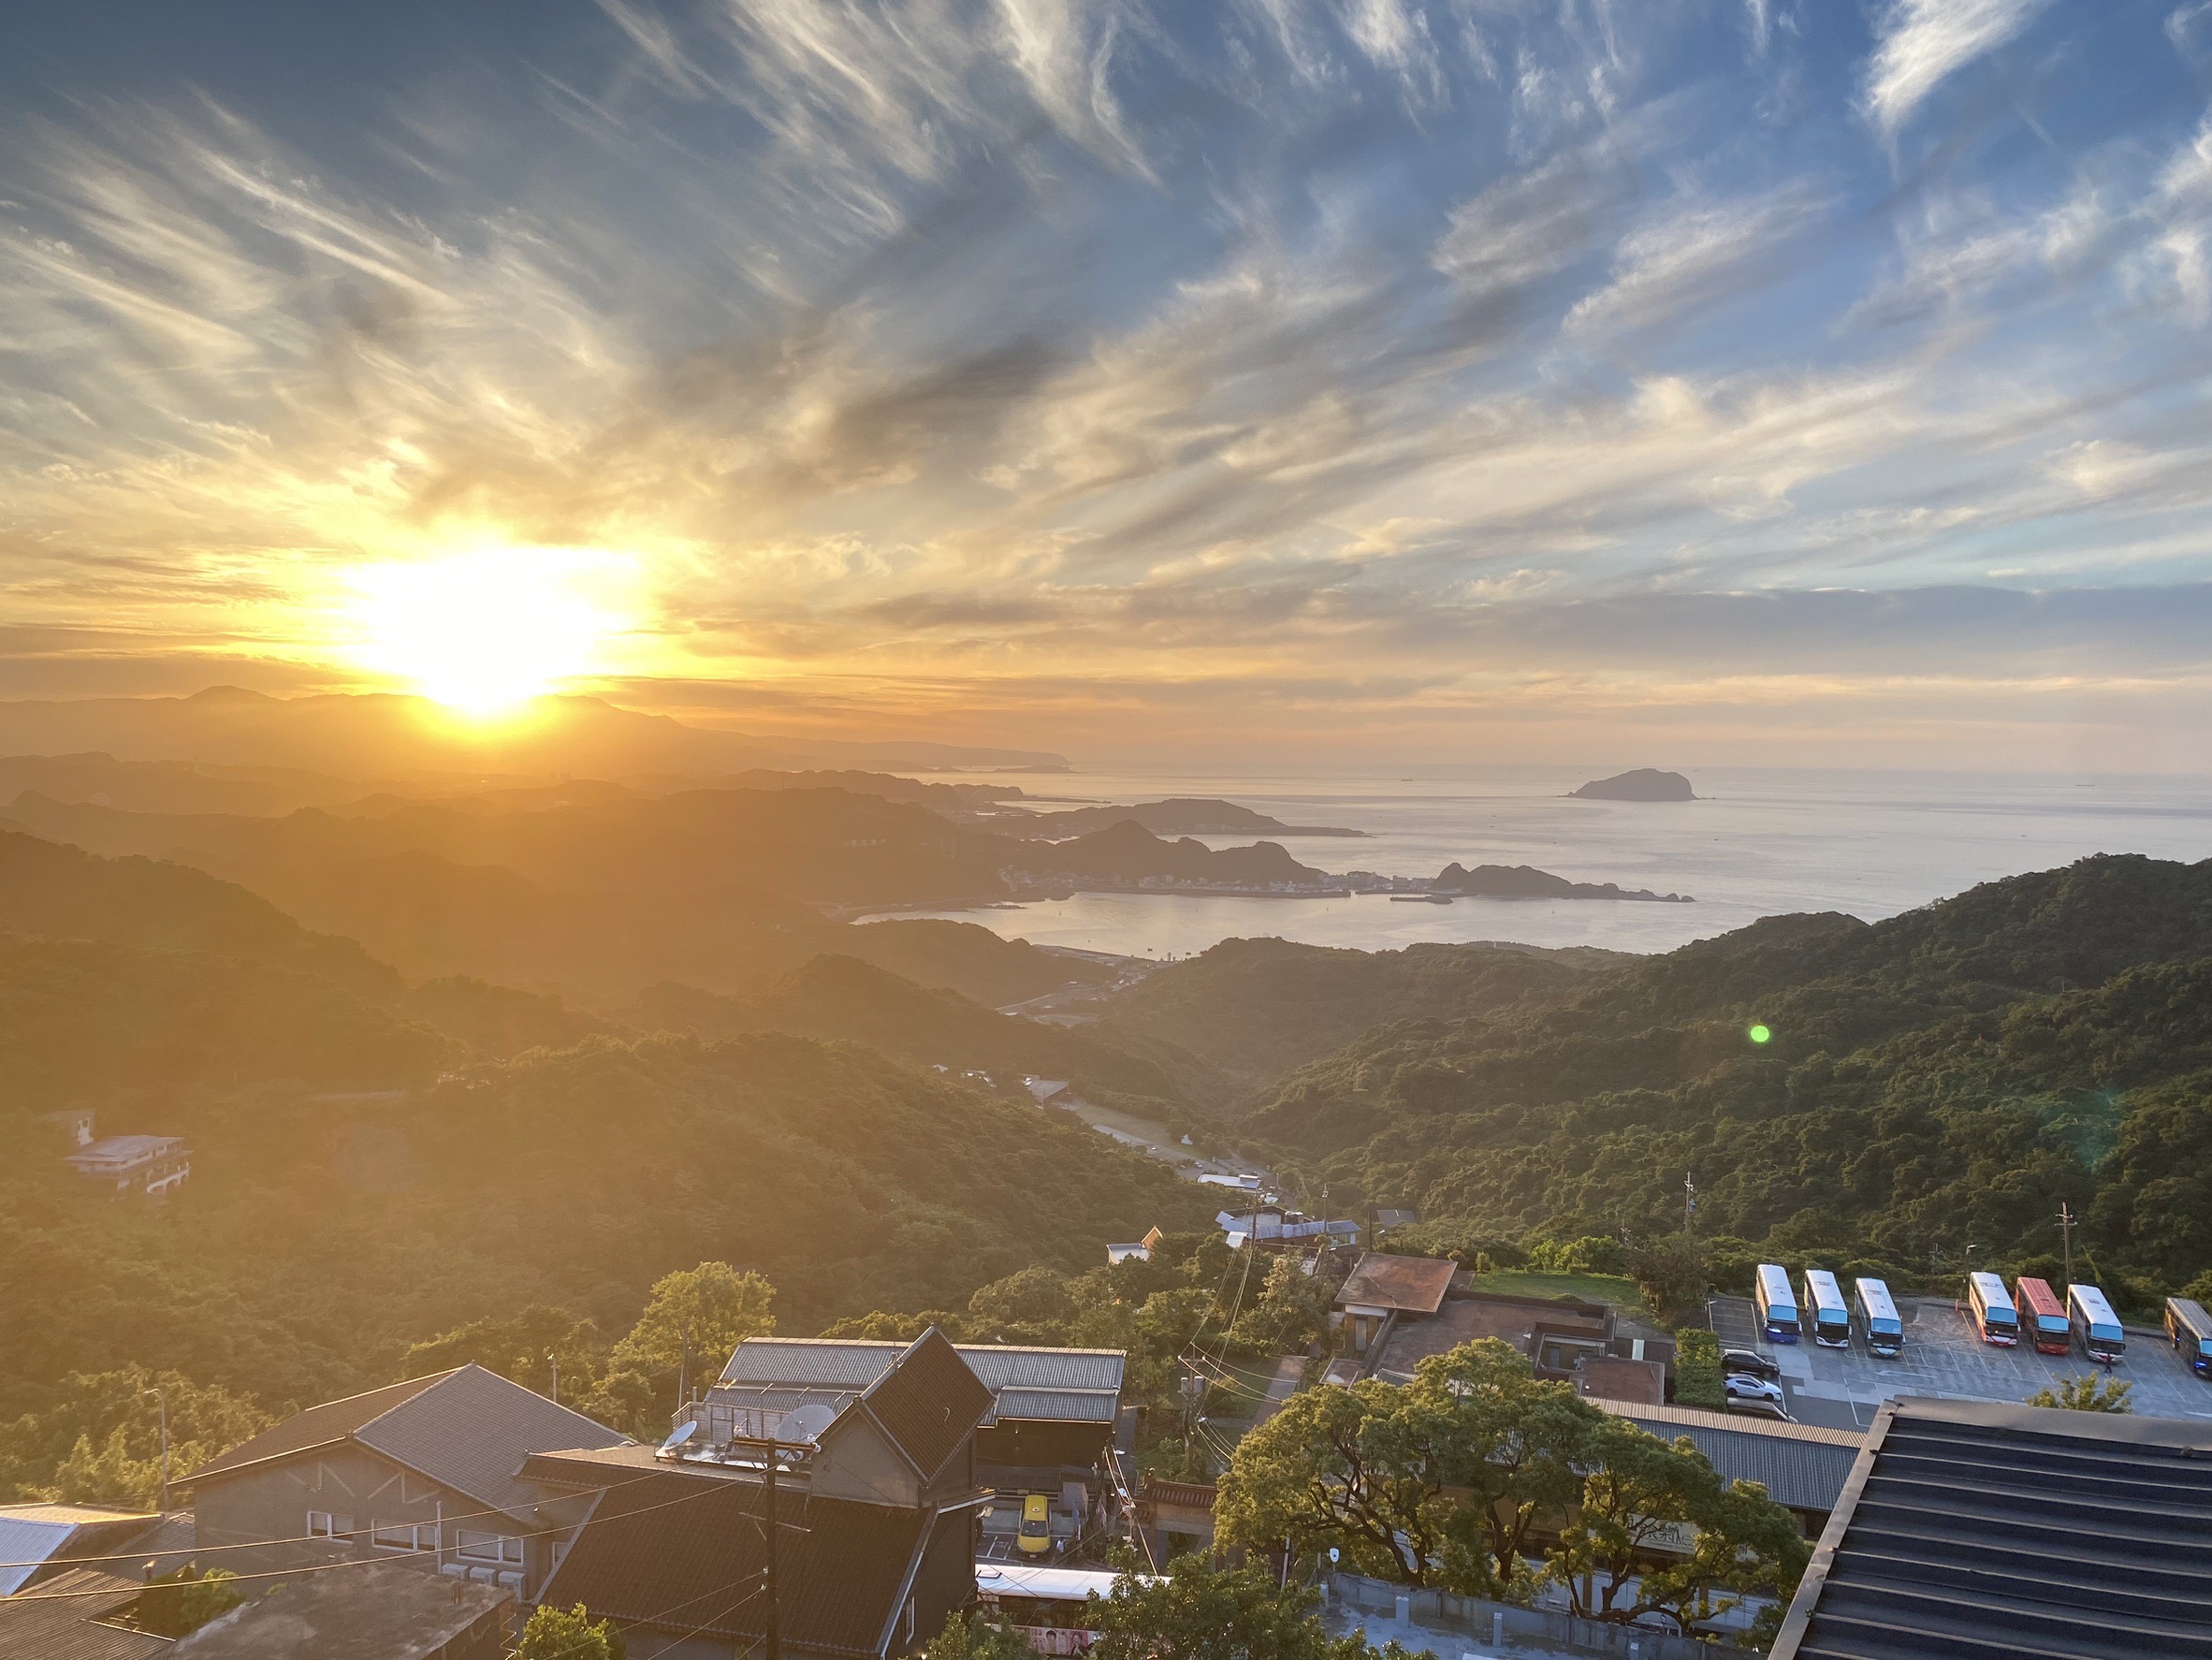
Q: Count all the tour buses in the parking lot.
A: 7